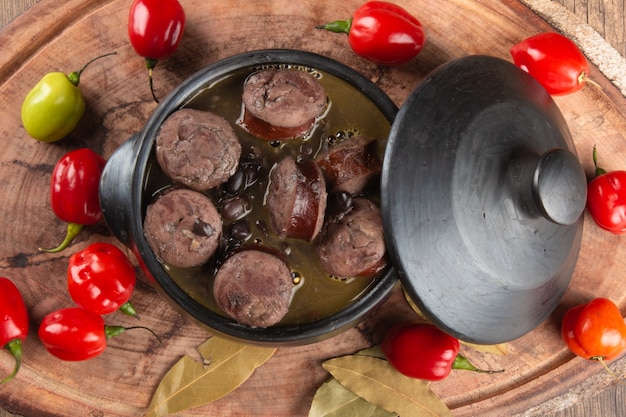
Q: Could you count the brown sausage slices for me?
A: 7